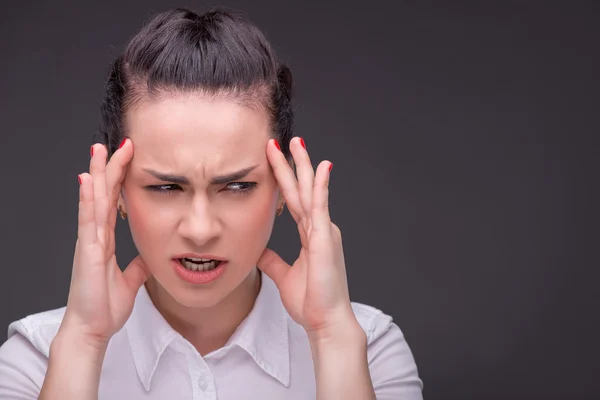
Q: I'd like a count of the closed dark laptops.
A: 0